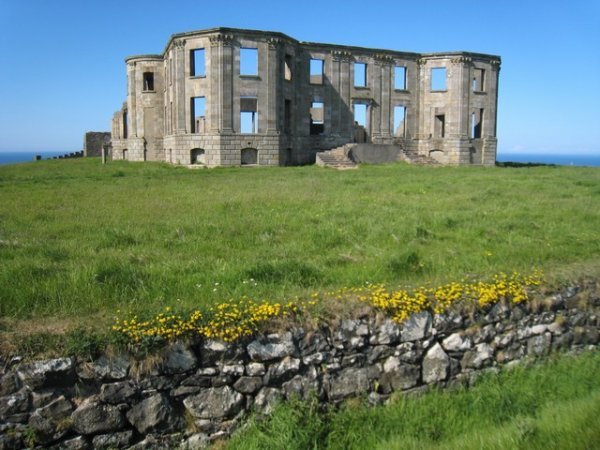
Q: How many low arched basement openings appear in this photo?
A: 3